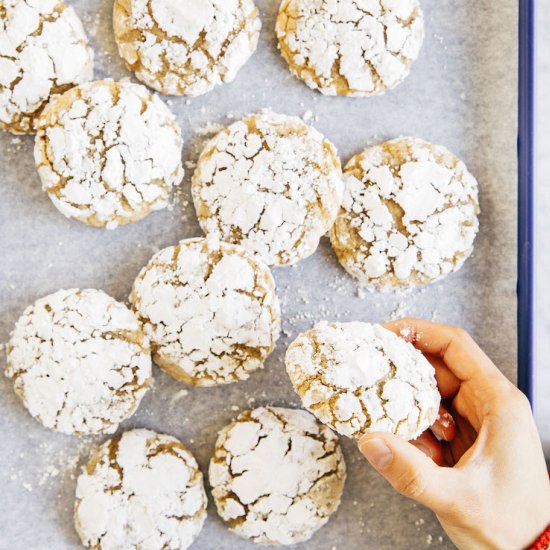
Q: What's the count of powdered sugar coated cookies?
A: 11